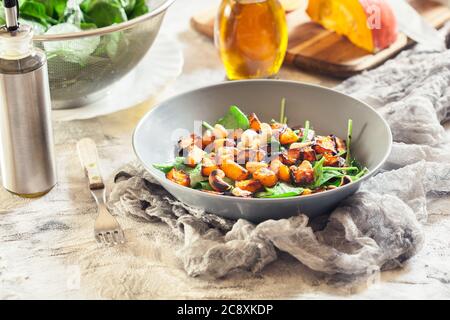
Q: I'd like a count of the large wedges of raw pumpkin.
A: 1